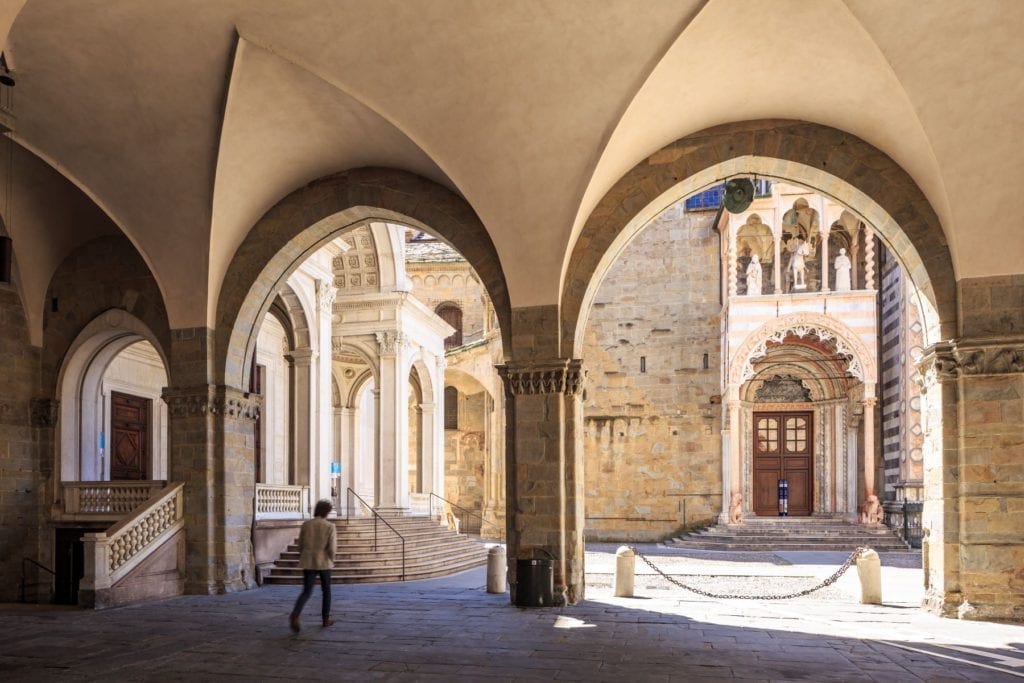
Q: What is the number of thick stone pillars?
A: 3